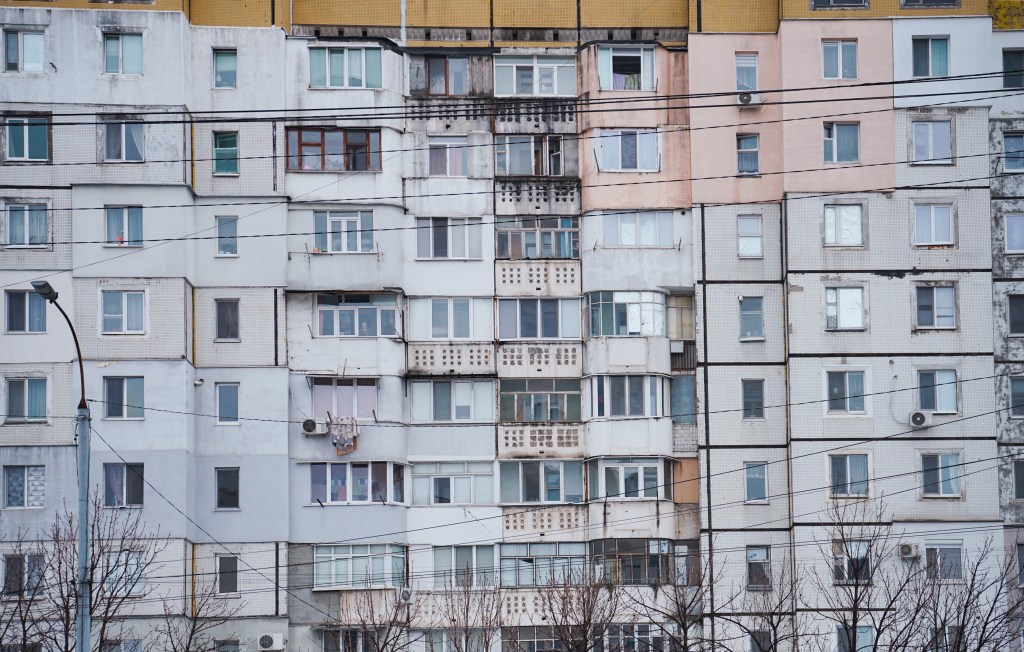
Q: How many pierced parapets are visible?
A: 10